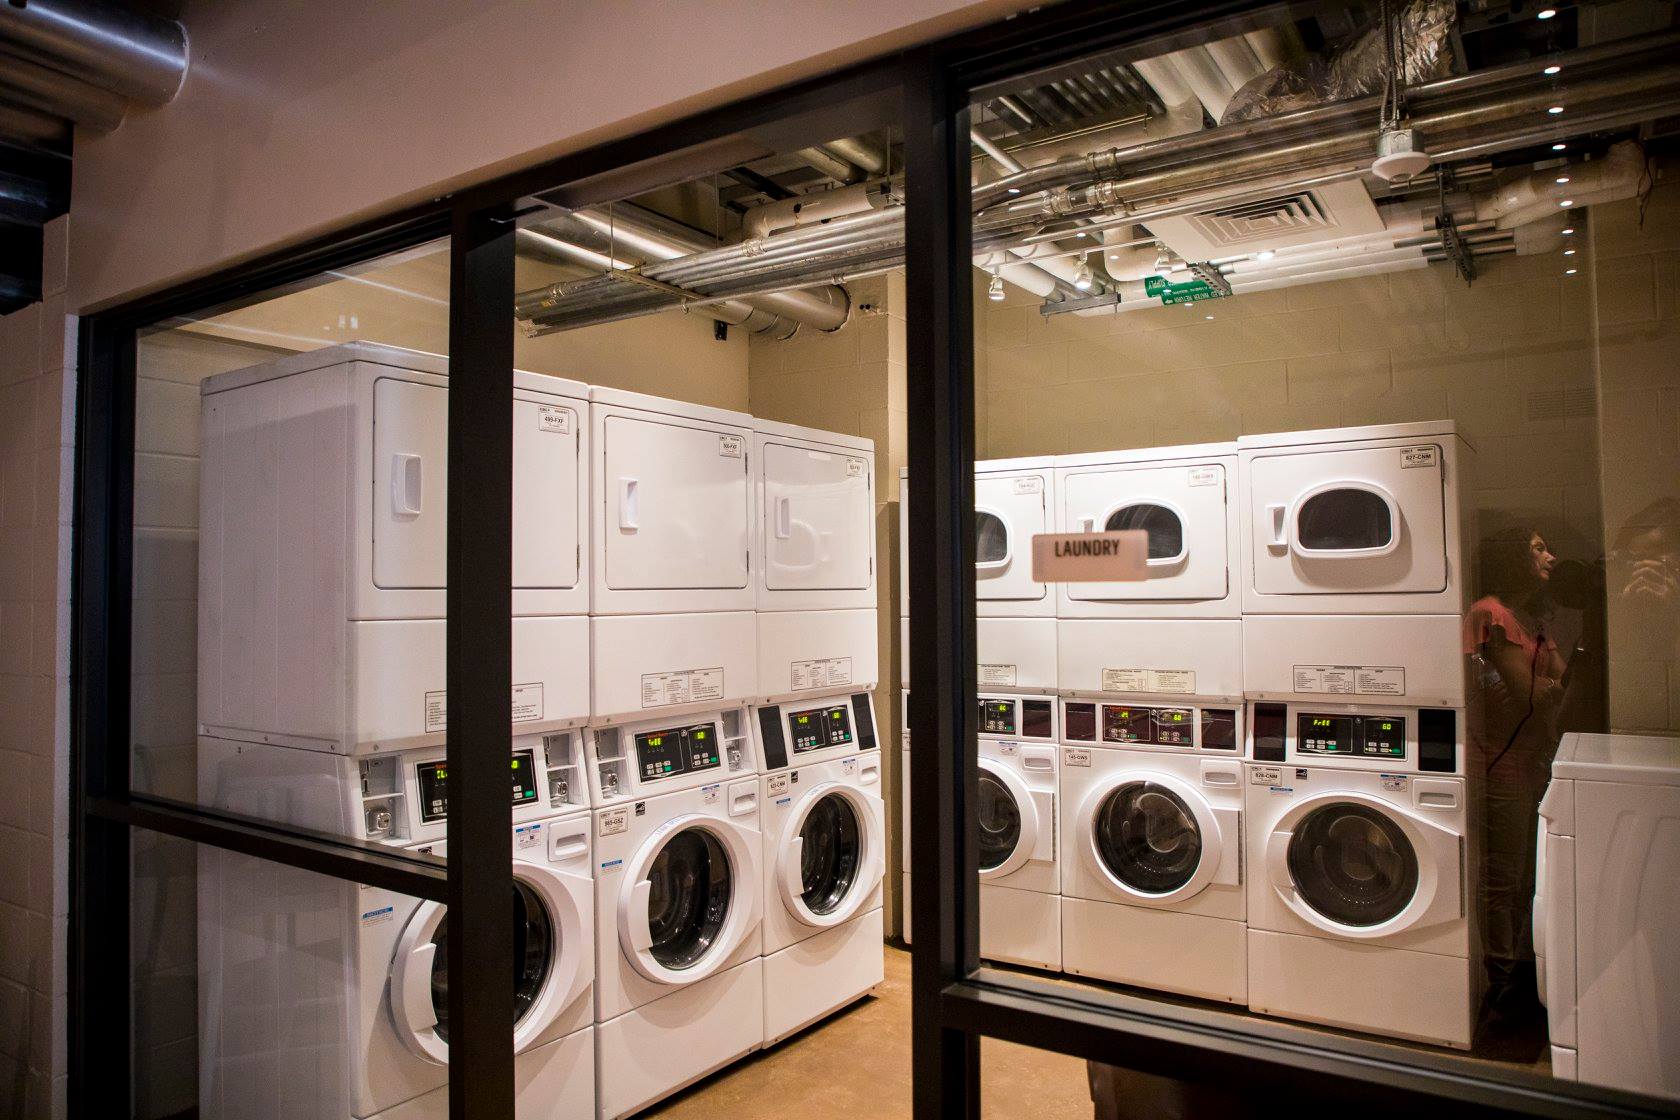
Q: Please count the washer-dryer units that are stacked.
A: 6